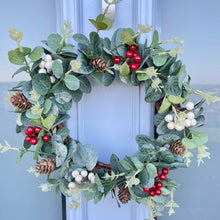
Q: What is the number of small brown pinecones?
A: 5